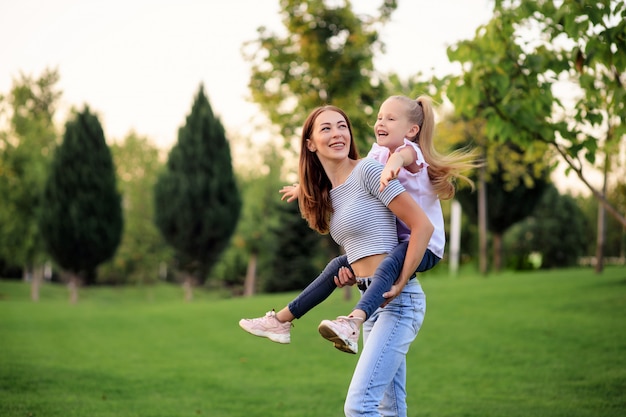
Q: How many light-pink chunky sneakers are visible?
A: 2